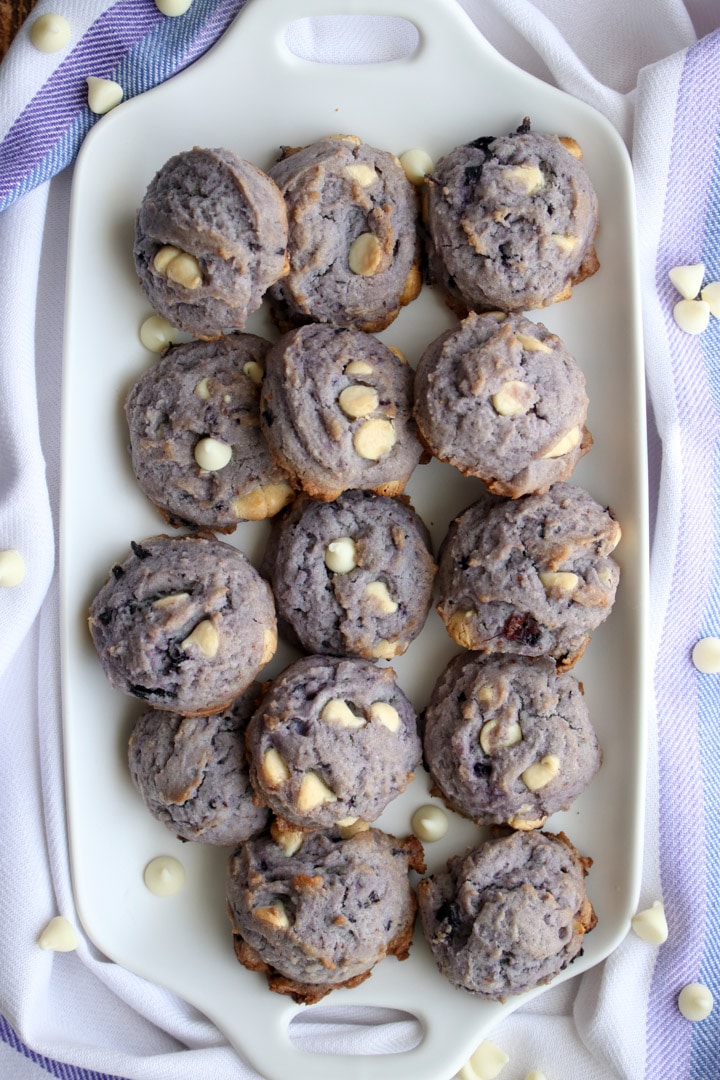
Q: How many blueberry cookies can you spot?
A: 14